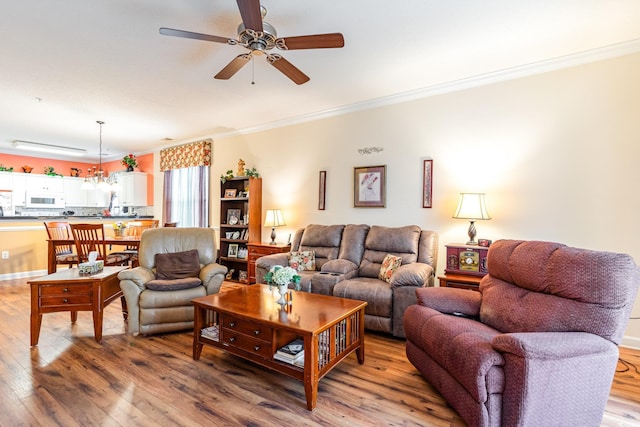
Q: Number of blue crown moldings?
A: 0